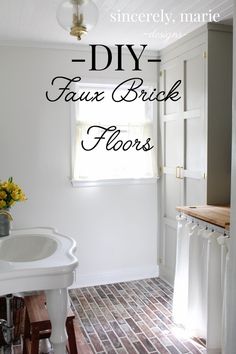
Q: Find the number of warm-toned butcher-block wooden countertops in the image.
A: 1